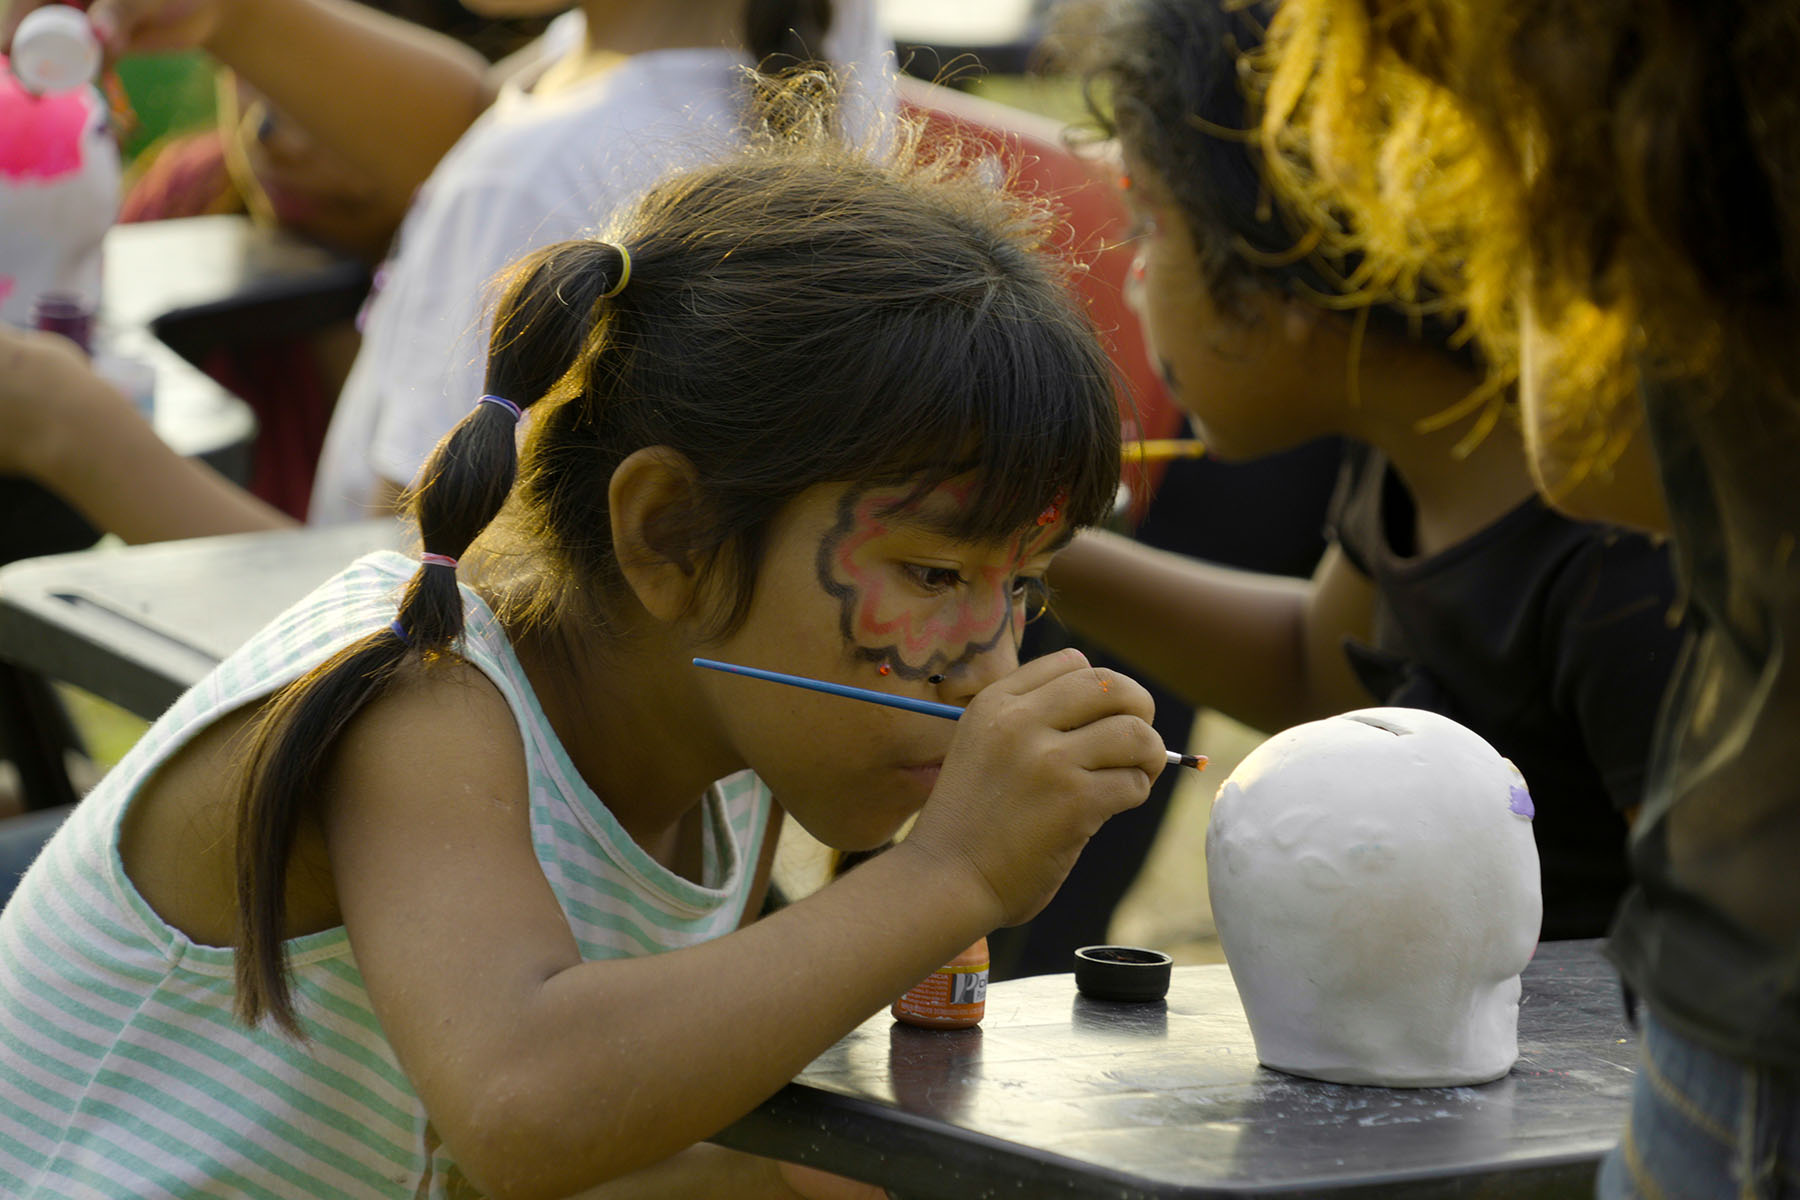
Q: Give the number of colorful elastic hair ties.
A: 4